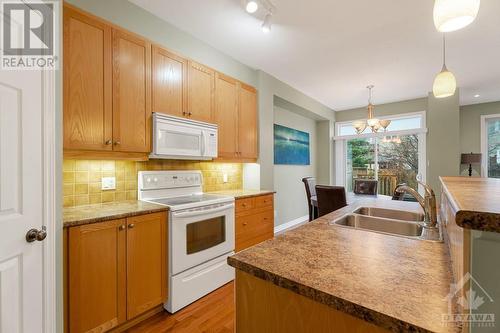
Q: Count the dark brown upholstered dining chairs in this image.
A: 4